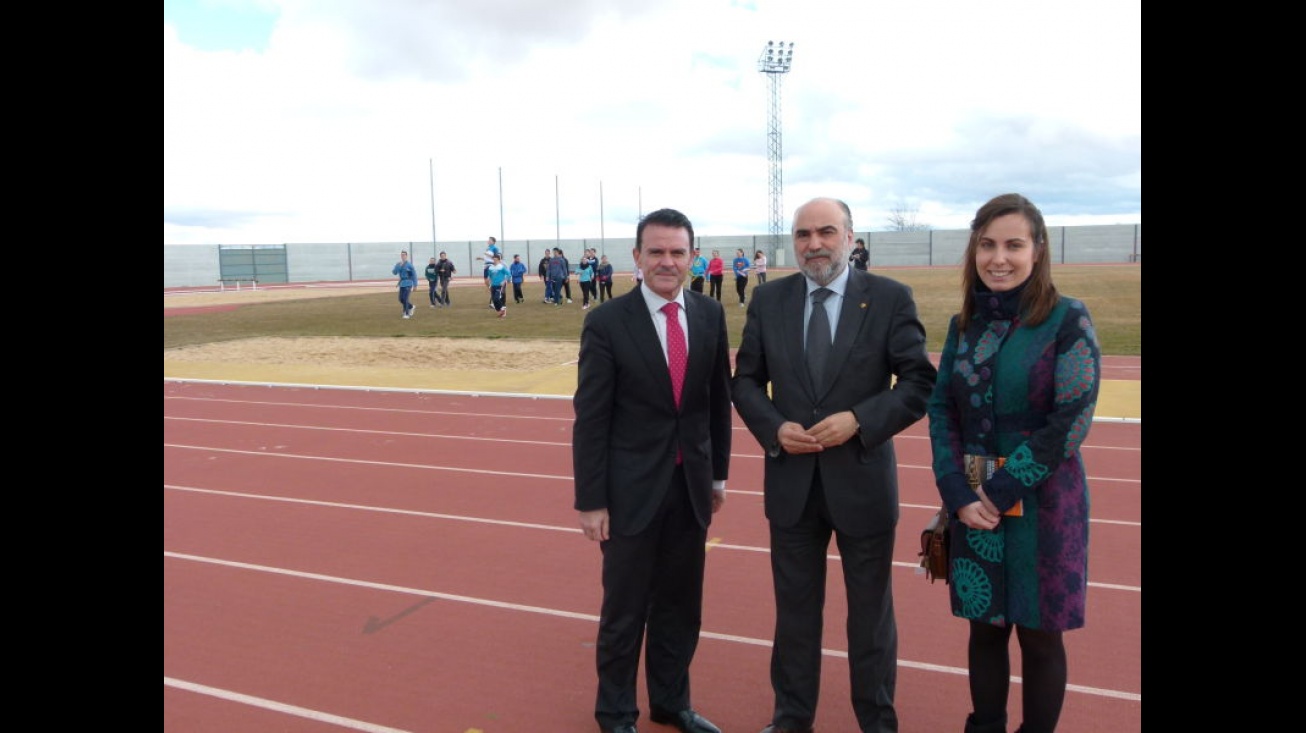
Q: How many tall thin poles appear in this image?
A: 5